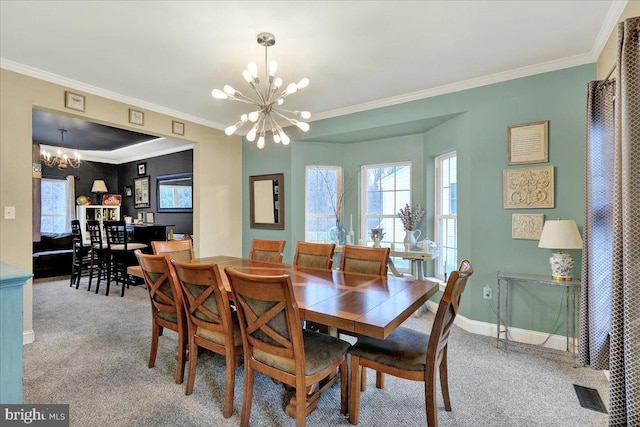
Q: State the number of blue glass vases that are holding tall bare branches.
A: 1